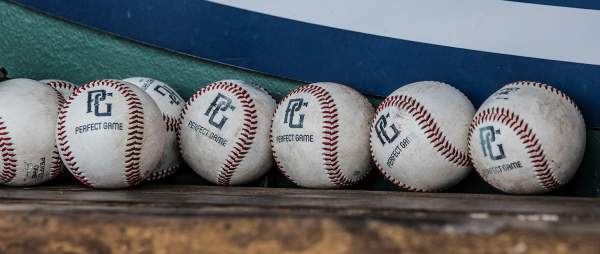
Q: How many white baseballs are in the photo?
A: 8